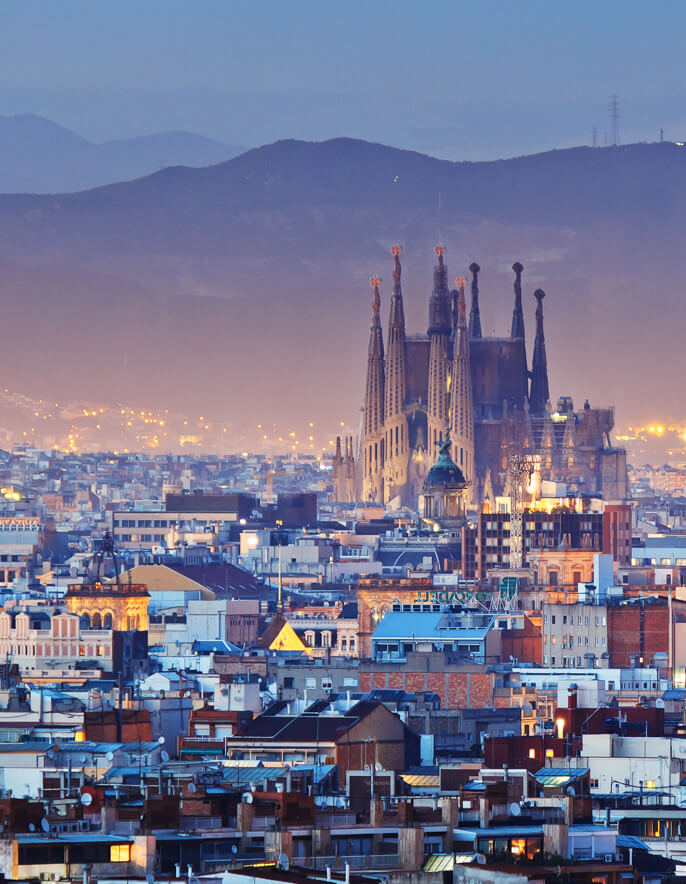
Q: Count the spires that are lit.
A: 4